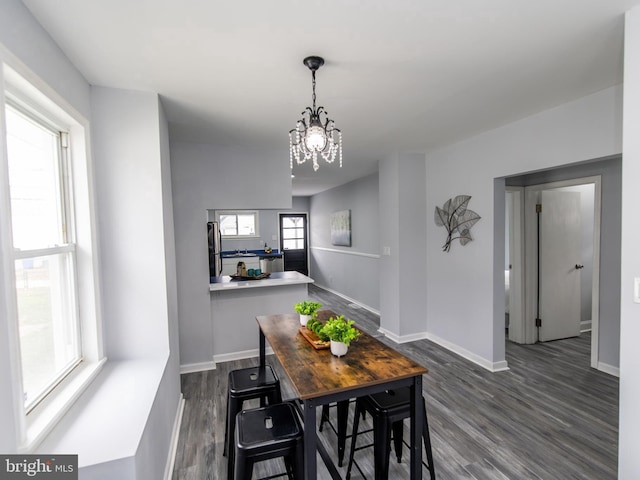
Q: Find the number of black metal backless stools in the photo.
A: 4